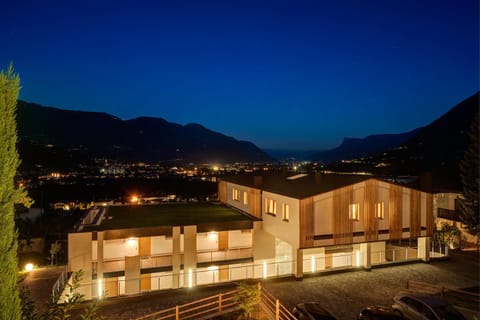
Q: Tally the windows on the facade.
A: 6